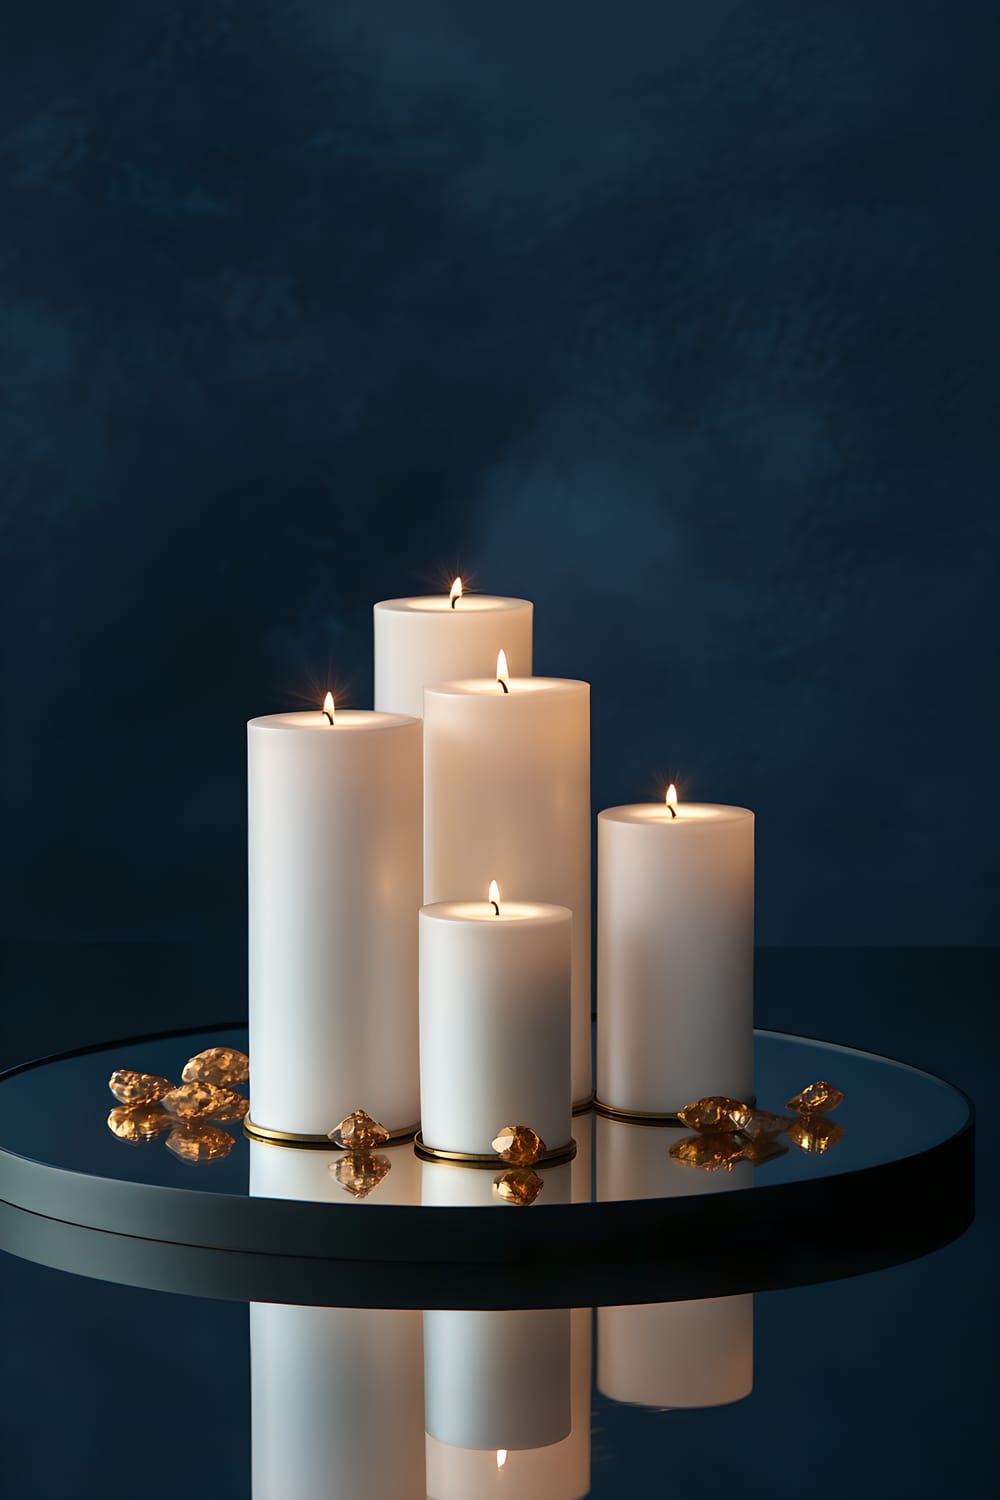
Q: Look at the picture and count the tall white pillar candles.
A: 5